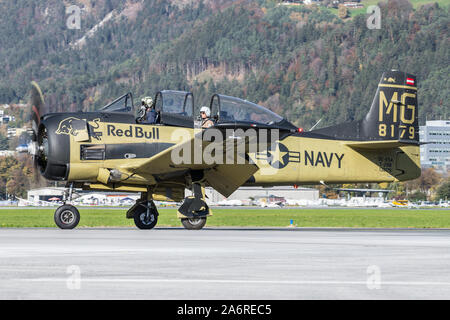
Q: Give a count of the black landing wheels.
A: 3